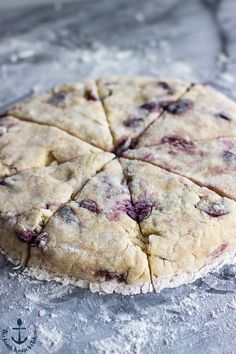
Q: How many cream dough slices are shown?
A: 8